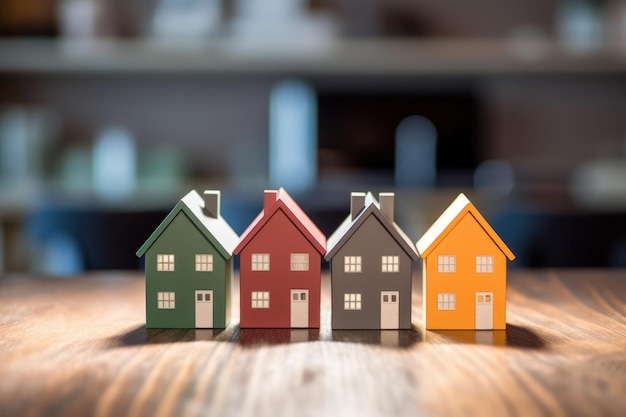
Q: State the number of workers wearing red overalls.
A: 0